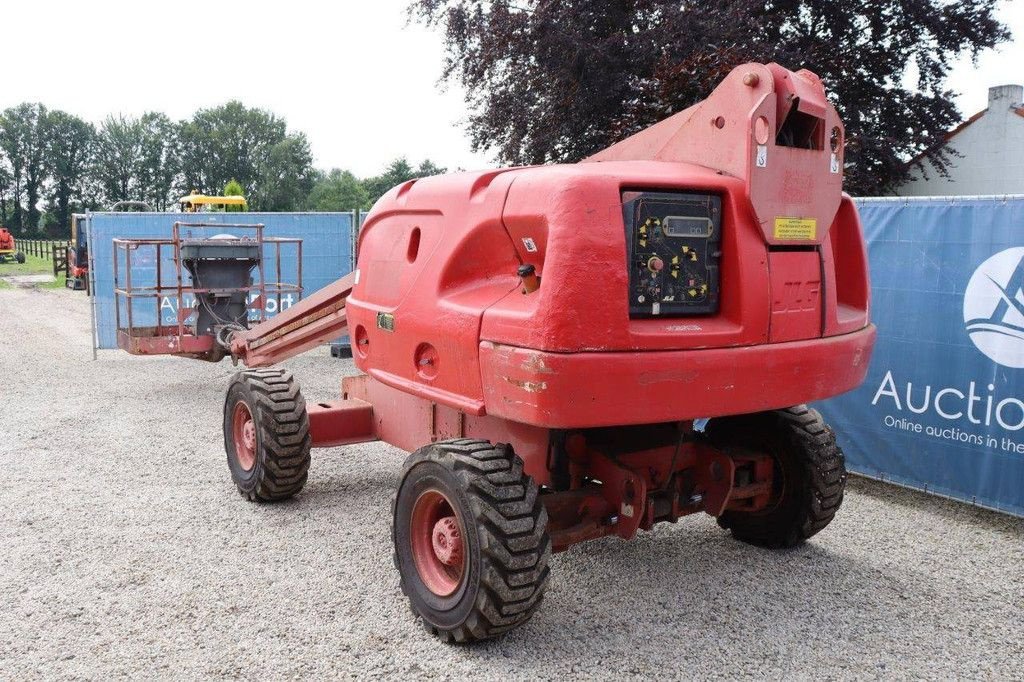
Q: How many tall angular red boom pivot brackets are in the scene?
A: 1